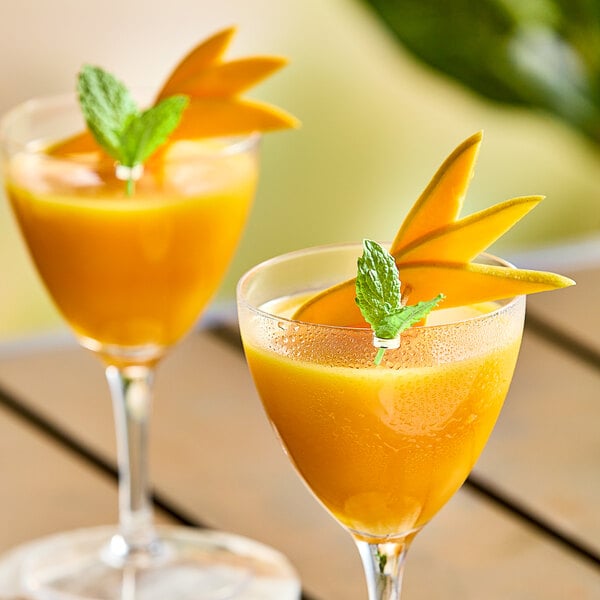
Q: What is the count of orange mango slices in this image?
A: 6